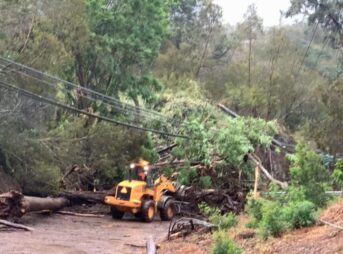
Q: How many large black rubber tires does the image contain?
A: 3